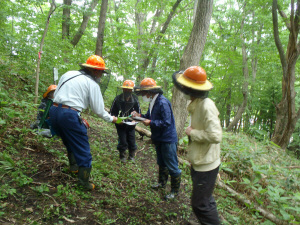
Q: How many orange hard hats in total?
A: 5